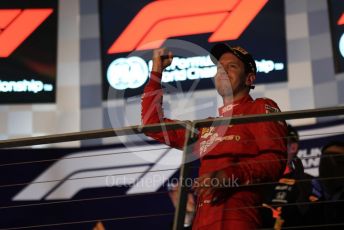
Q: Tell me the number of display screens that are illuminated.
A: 3